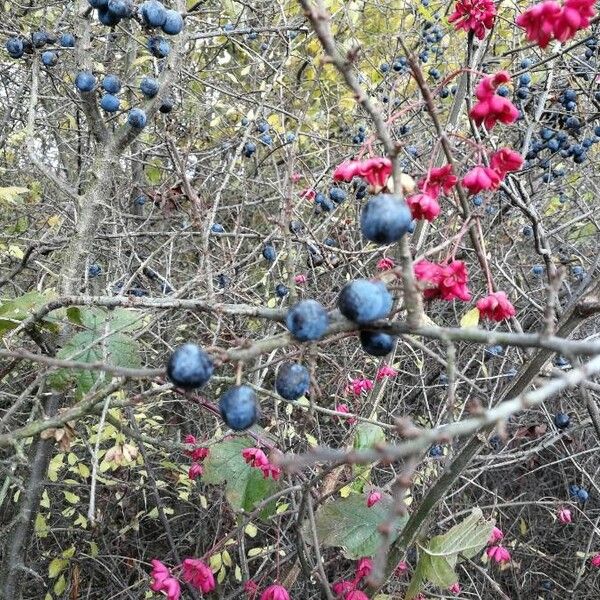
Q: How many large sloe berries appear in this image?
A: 7